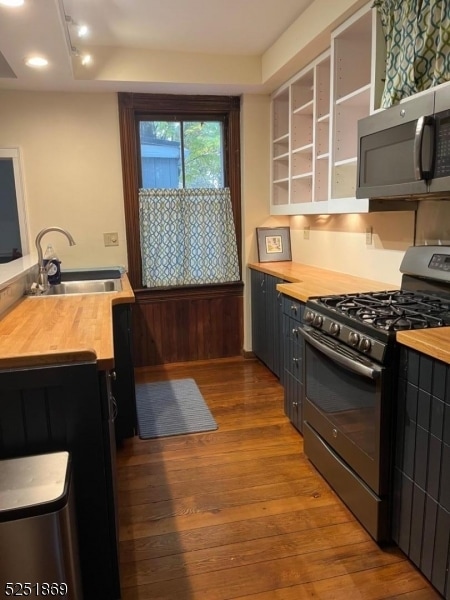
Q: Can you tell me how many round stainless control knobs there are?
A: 5